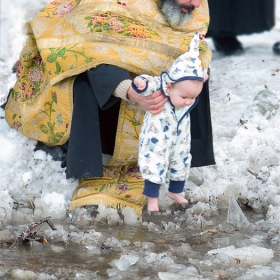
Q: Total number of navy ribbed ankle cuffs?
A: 2